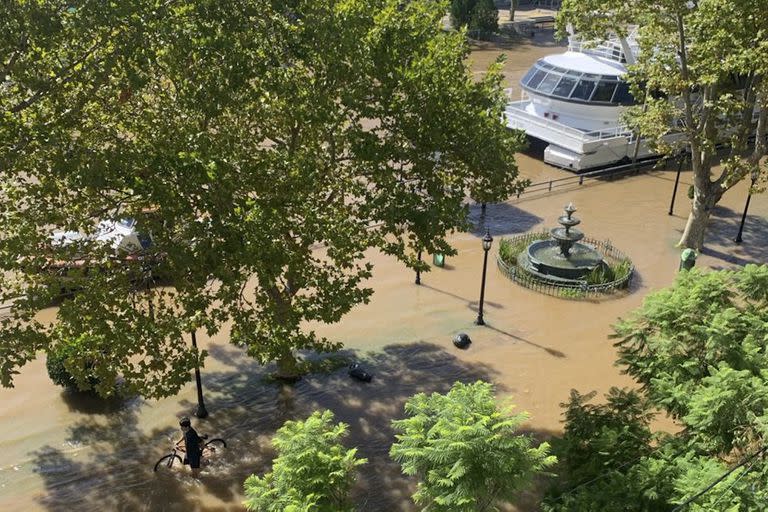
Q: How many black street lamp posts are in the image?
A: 5